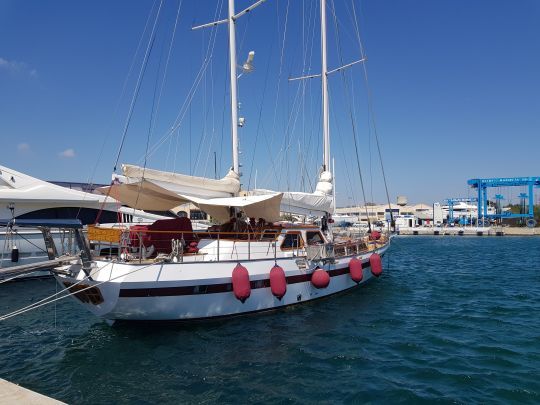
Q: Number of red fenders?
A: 5